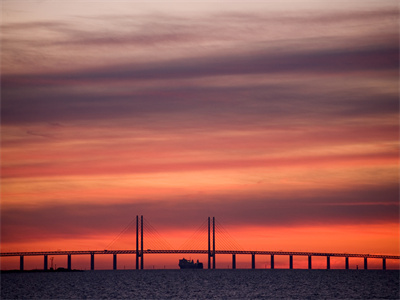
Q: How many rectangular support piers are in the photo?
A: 14